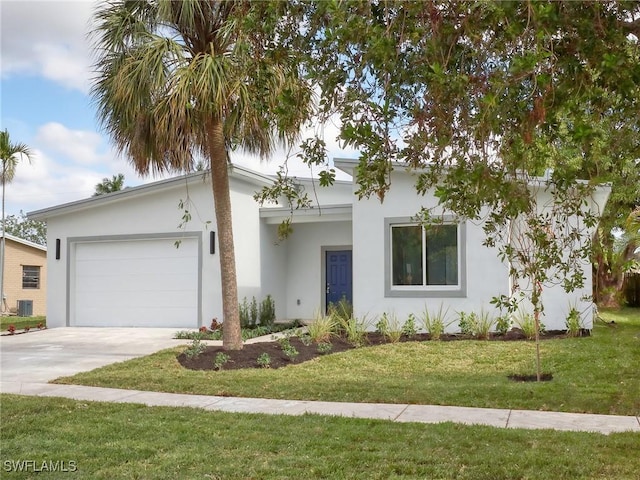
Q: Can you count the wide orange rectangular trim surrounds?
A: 0